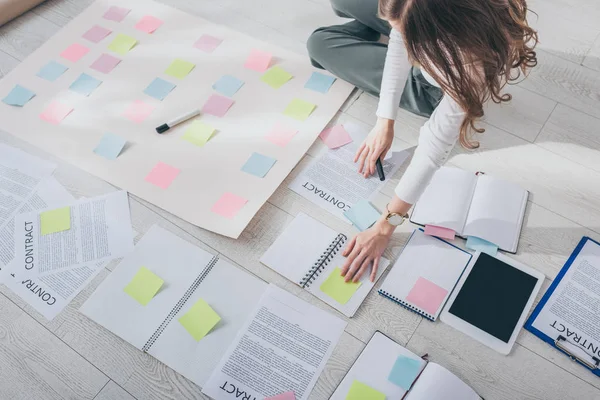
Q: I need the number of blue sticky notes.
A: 11